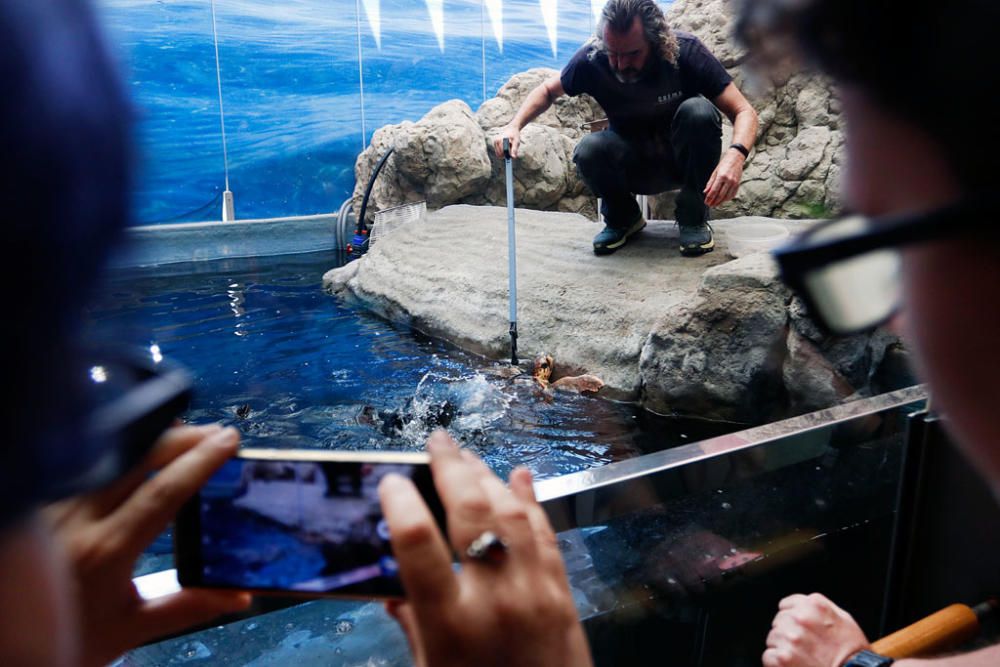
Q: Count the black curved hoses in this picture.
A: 1